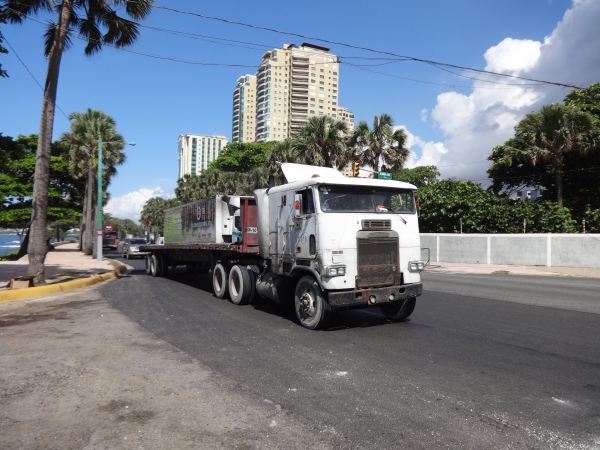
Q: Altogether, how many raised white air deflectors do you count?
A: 1